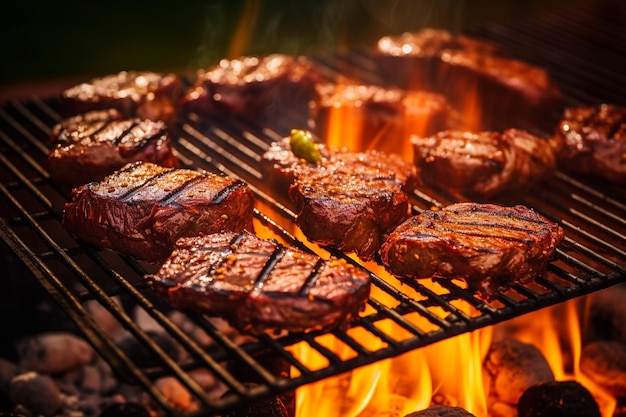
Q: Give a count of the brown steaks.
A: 11